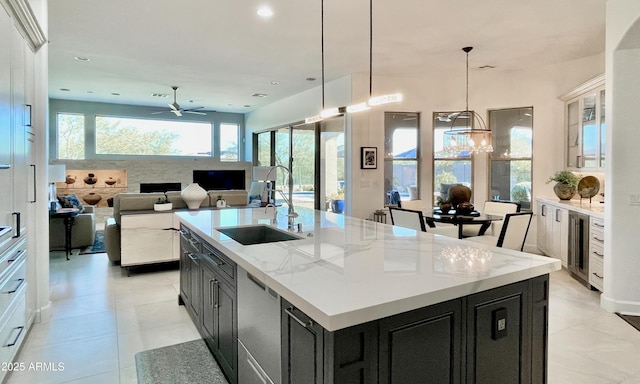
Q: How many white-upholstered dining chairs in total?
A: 4